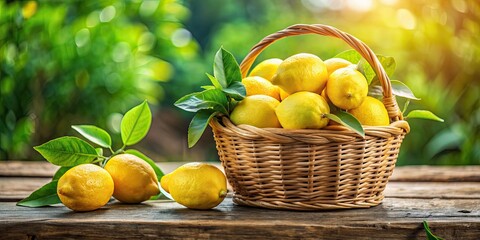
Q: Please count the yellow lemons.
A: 11